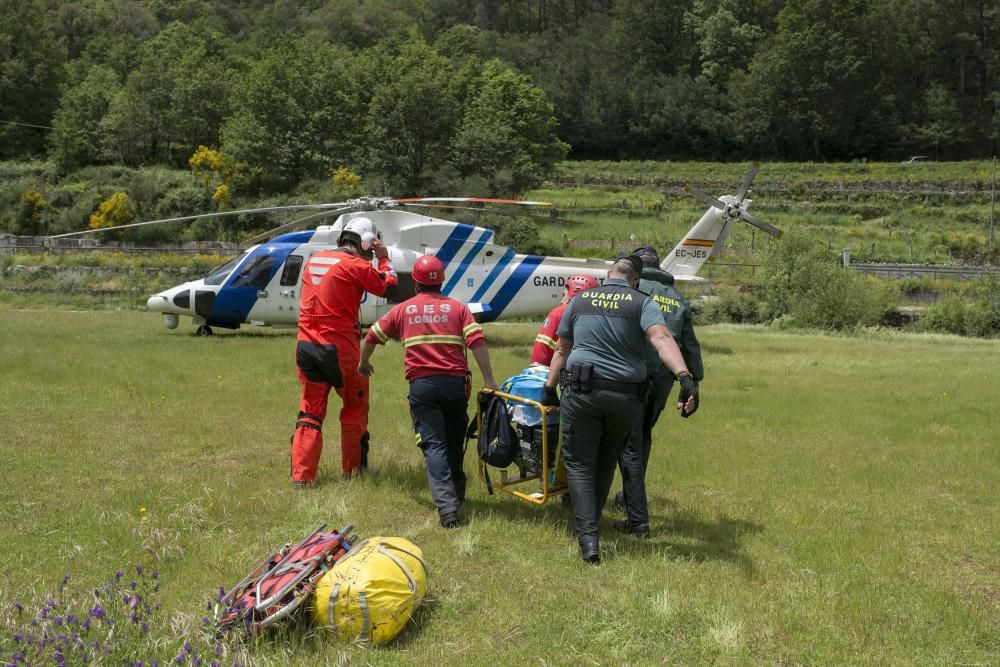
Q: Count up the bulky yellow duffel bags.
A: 1